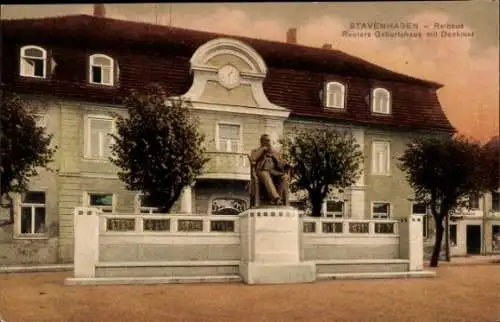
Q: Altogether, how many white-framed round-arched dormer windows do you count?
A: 4